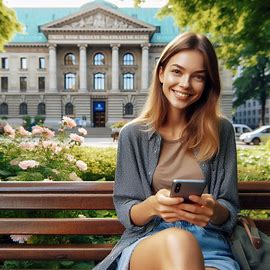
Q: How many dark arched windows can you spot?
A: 5